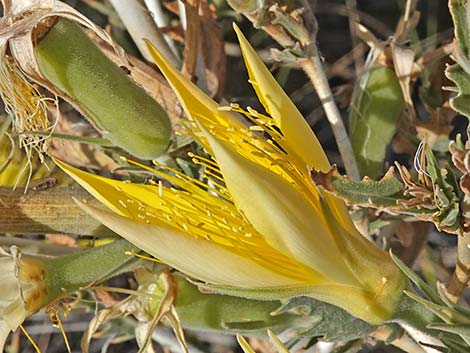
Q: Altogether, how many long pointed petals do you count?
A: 5